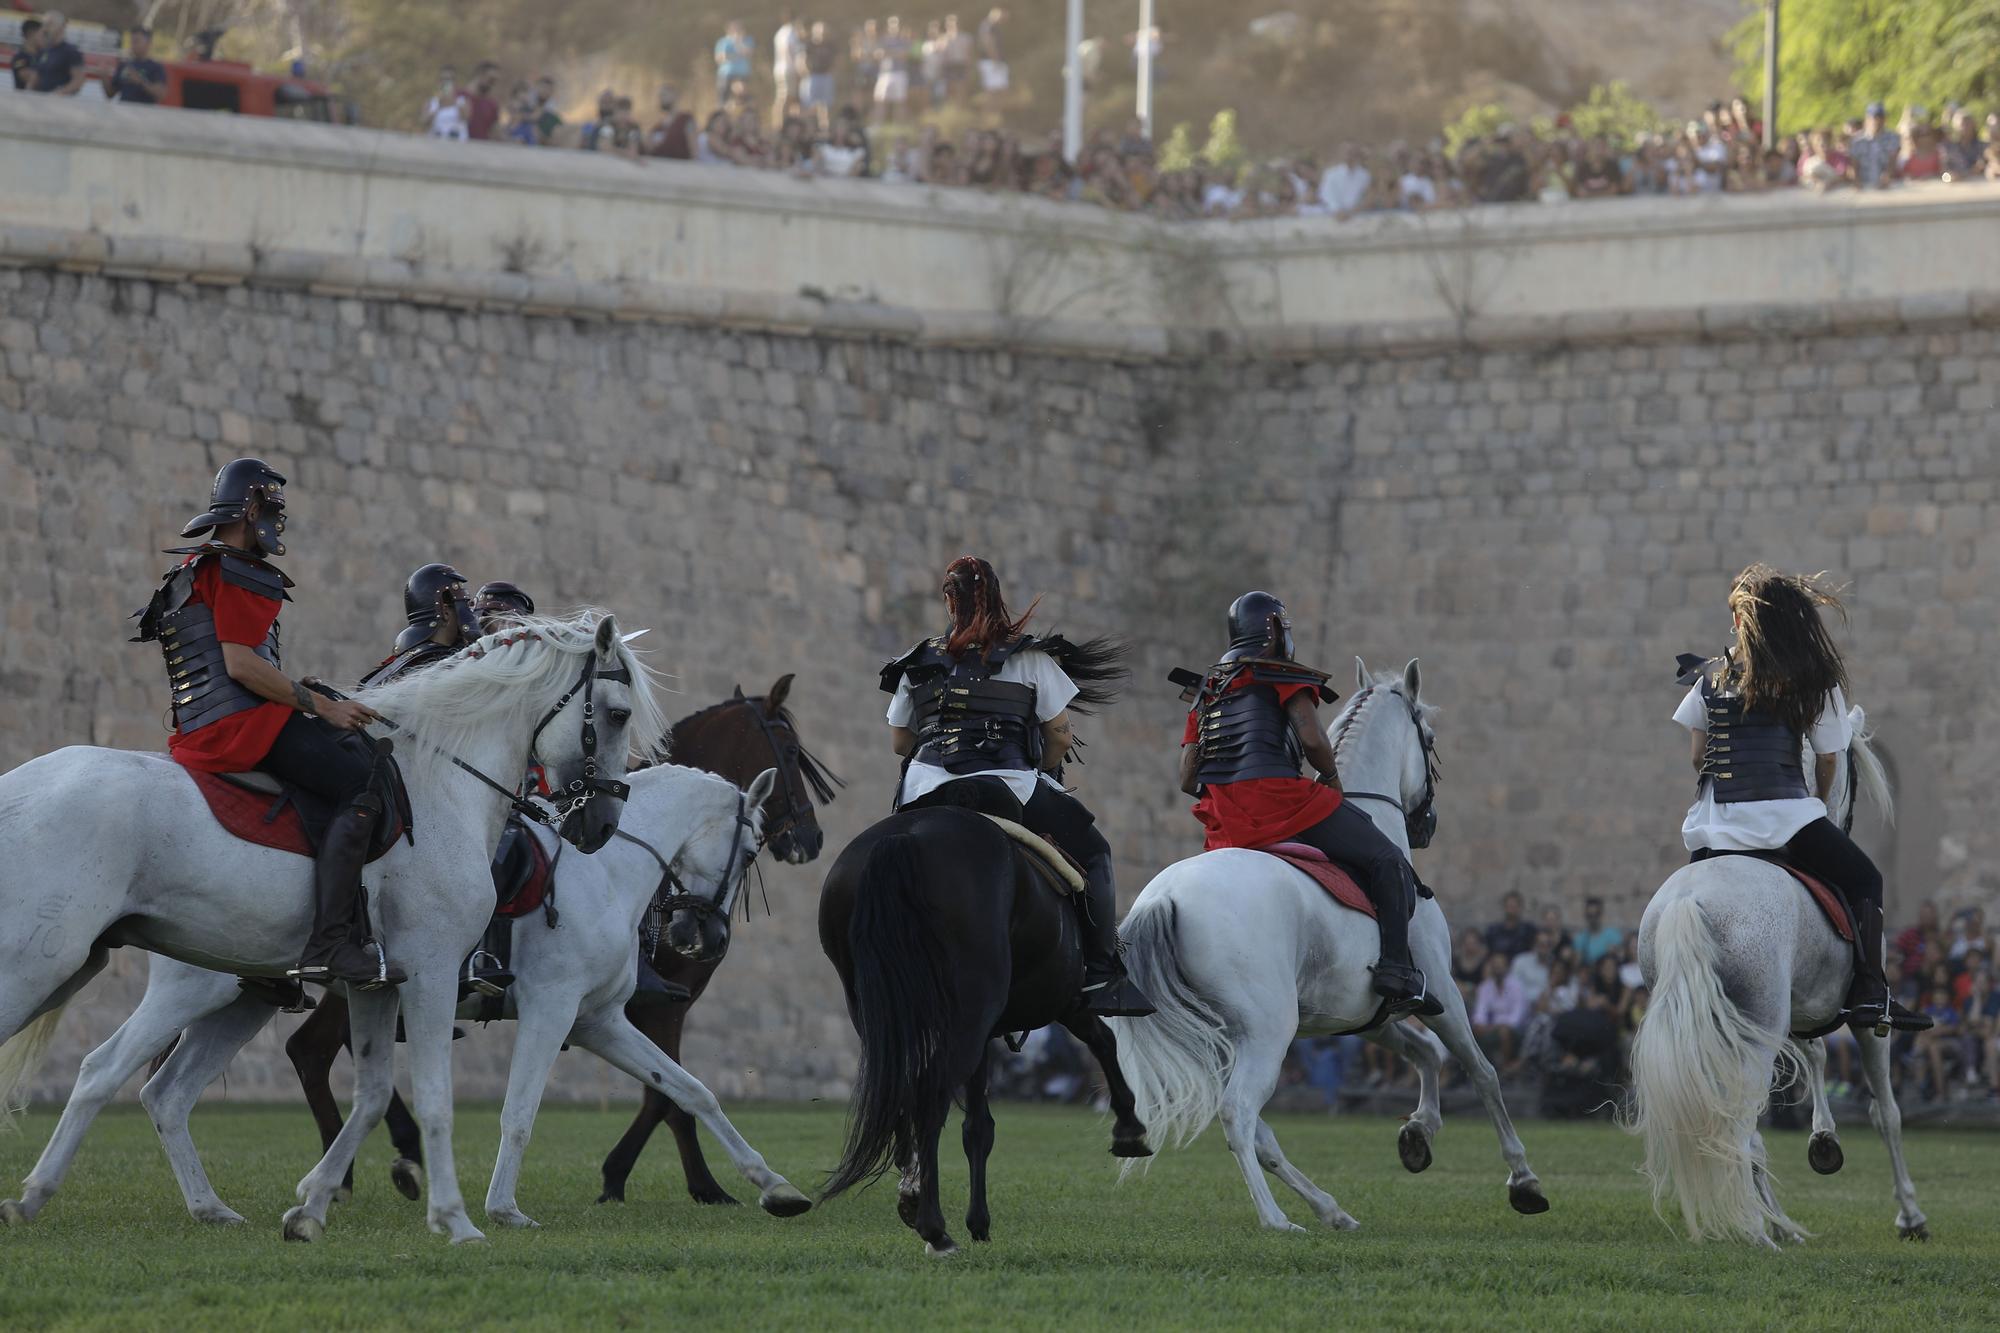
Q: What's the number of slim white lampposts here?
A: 2